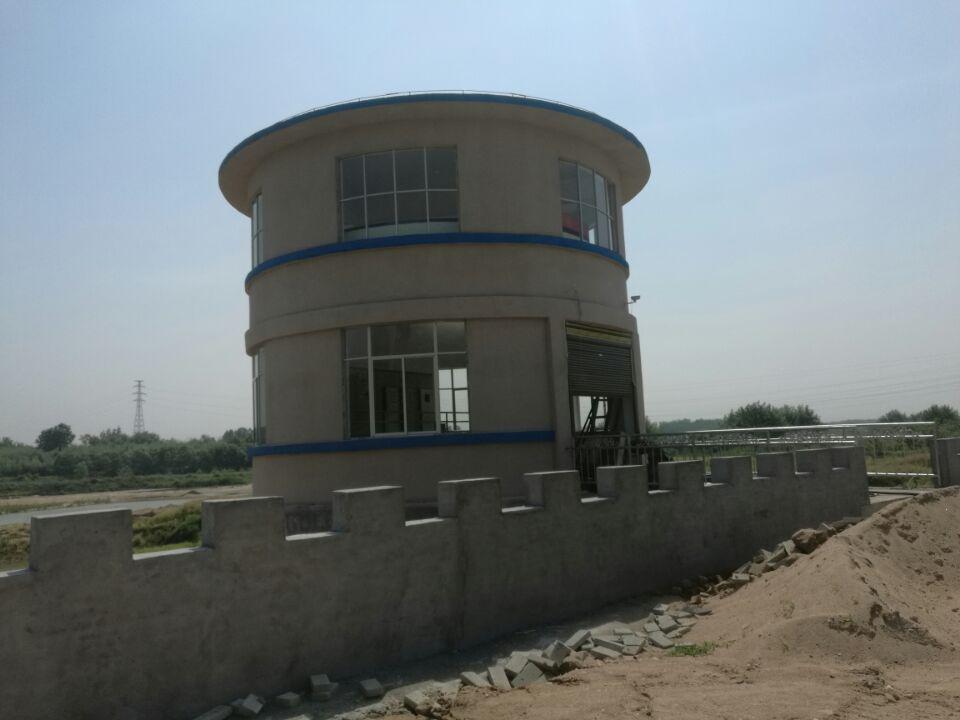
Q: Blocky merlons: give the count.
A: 11